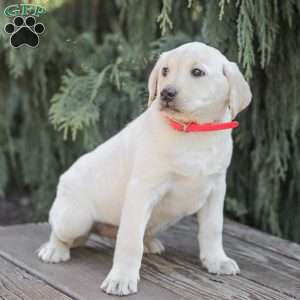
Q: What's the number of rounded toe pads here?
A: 4